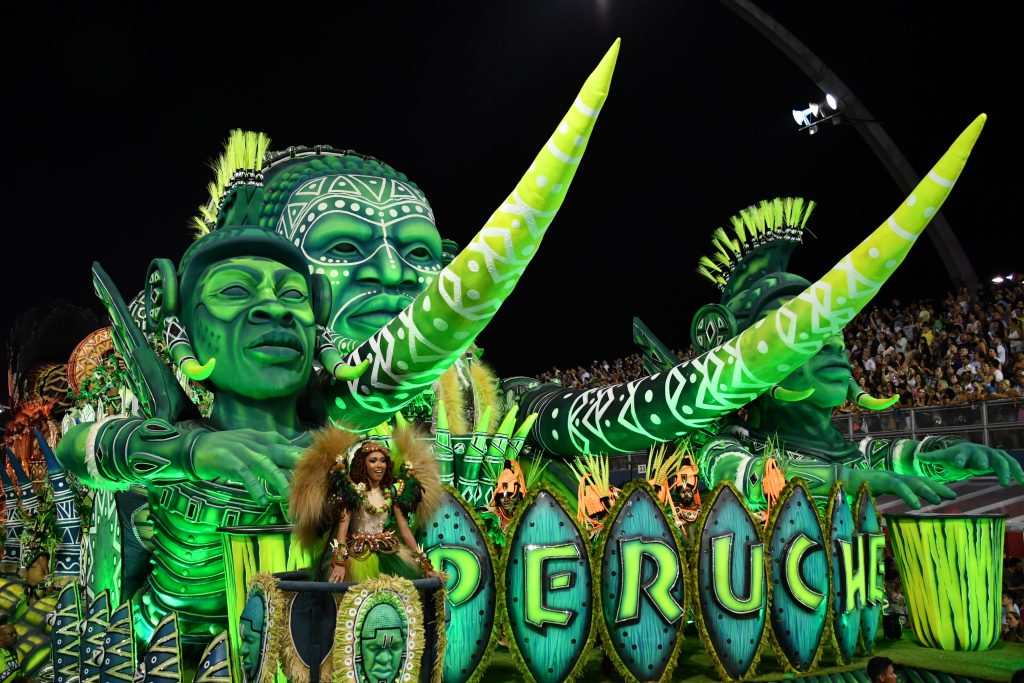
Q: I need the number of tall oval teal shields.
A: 7